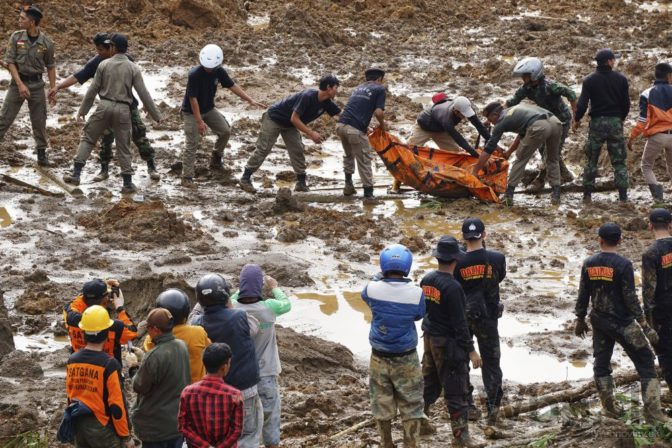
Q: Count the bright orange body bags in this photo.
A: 1